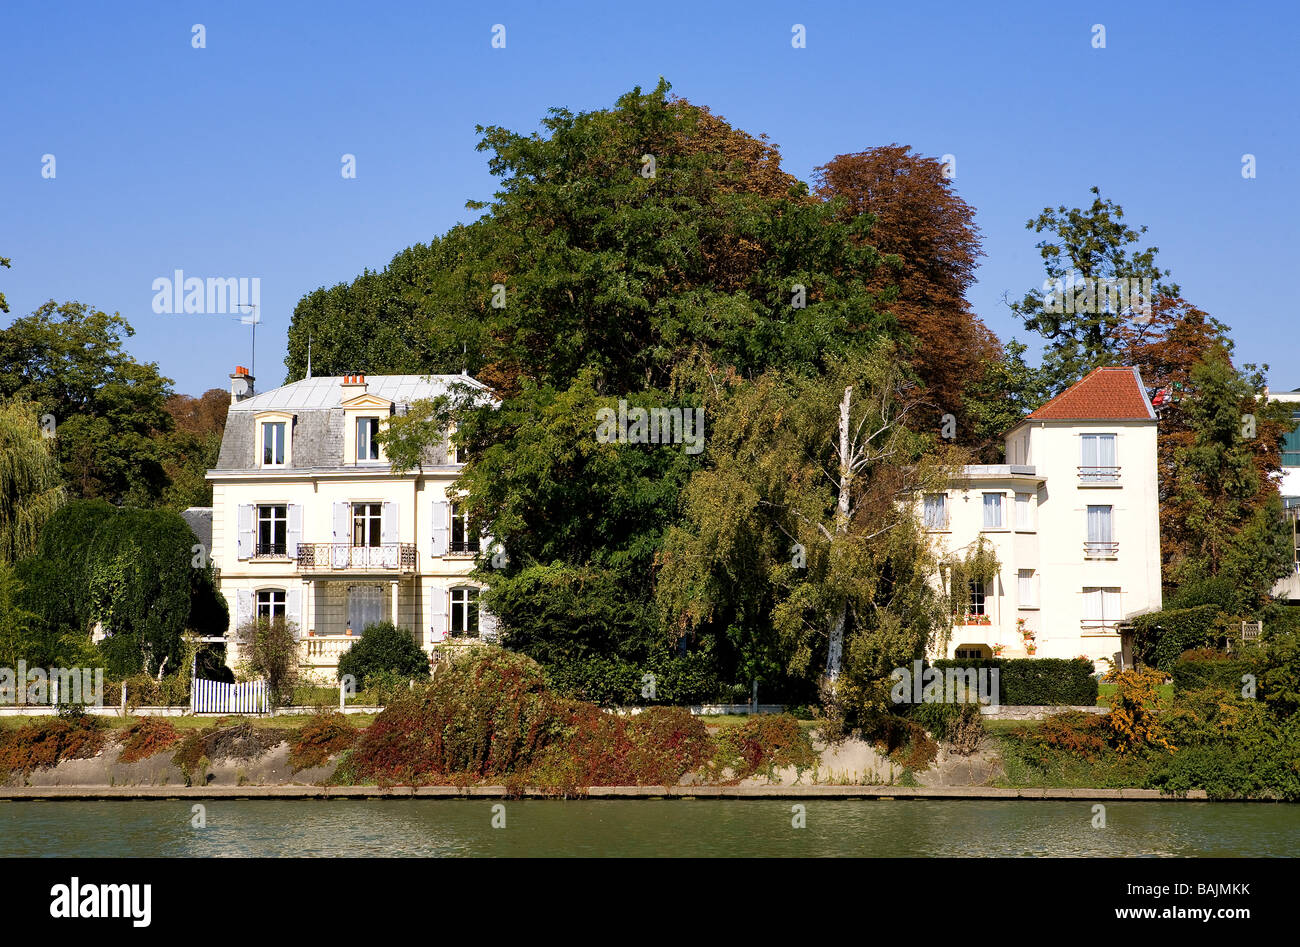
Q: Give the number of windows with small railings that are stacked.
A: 3